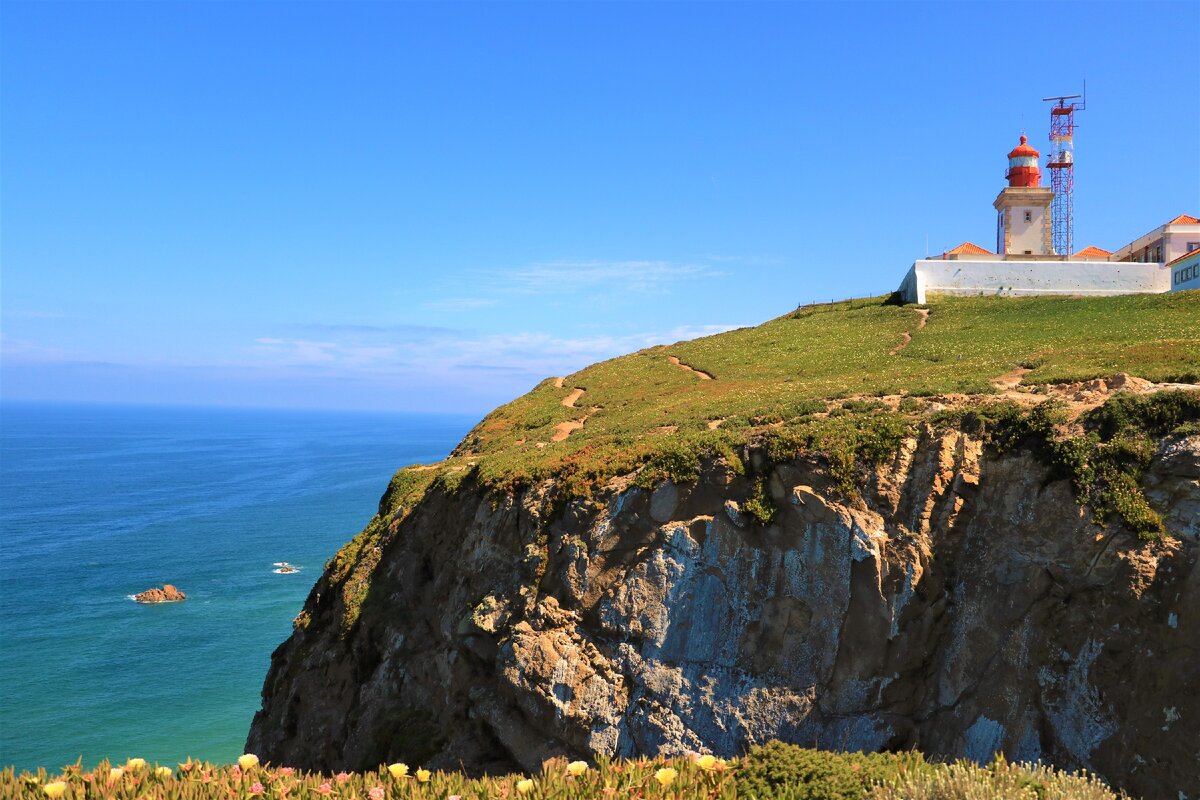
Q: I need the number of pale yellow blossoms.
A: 11